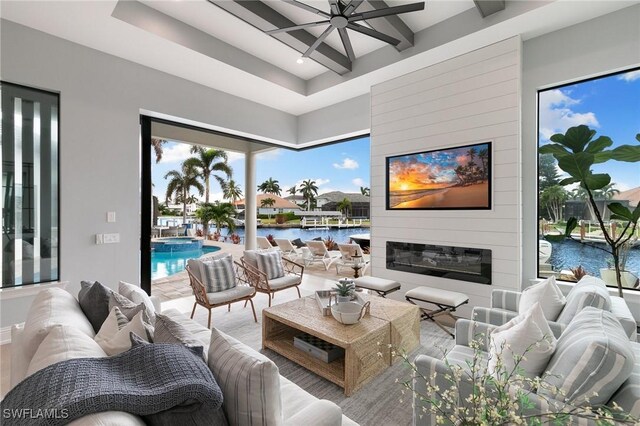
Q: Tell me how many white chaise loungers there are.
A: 4